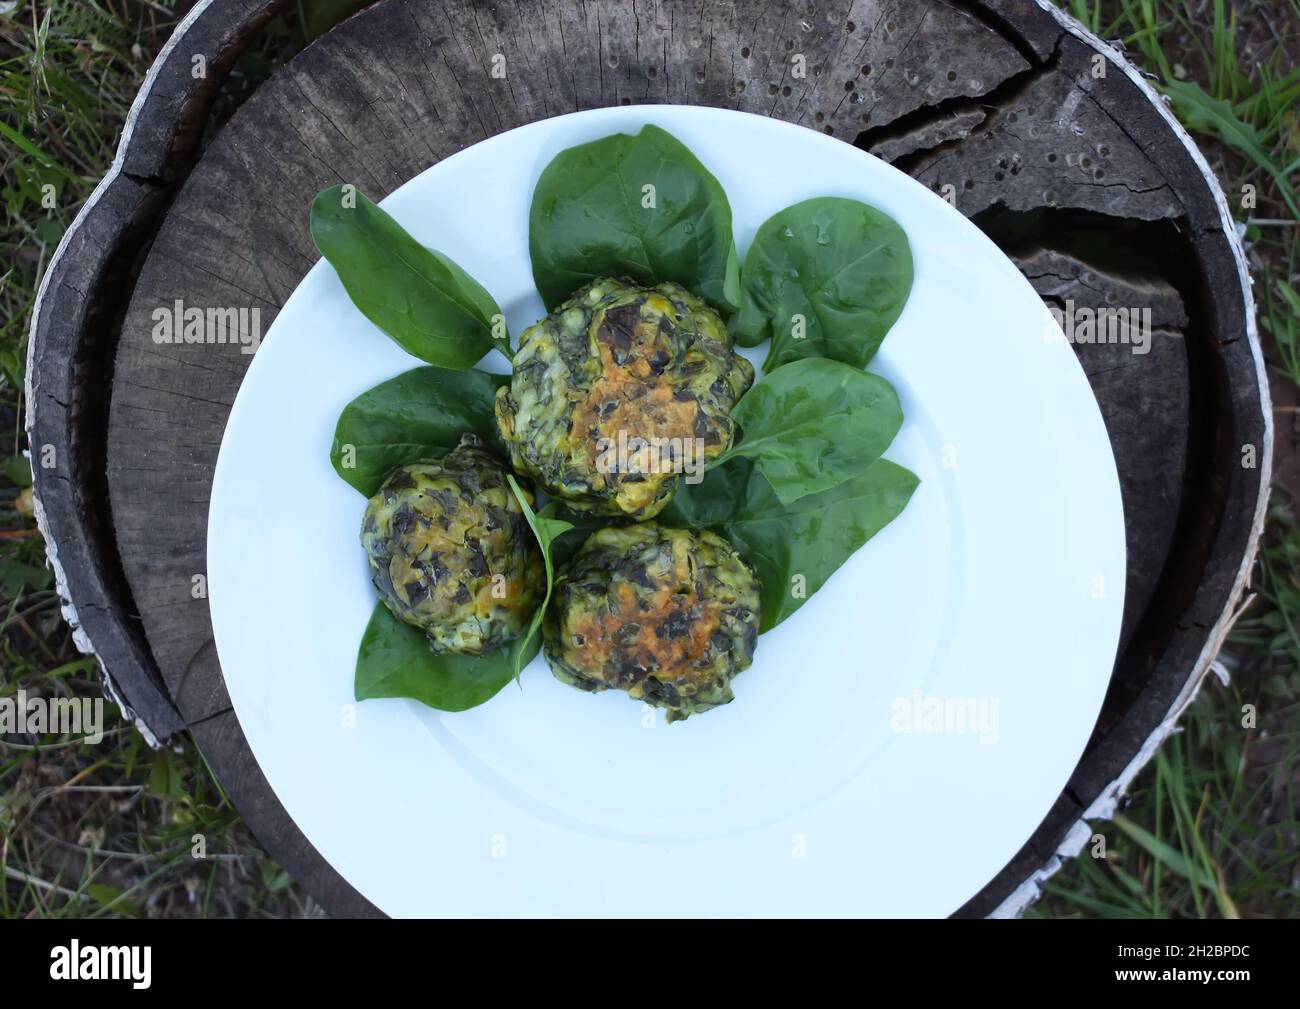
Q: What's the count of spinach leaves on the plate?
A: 8